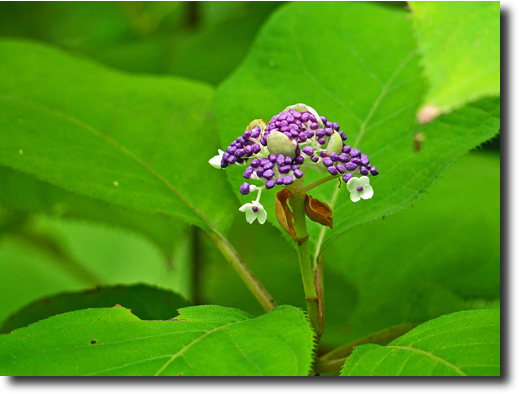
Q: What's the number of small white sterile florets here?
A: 3